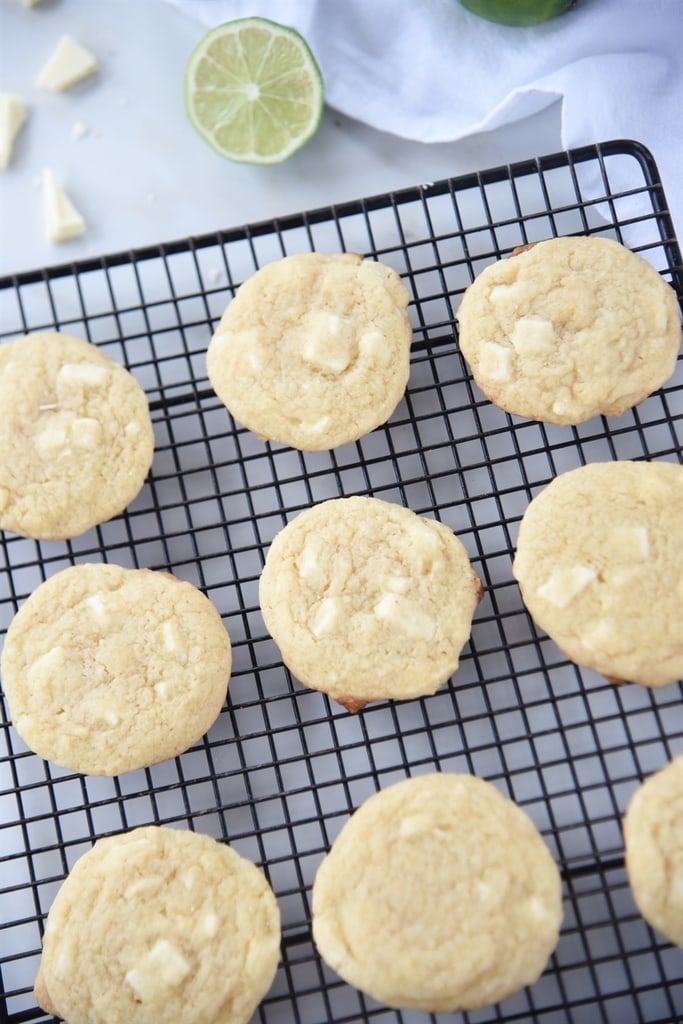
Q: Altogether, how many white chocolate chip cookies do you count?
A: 9